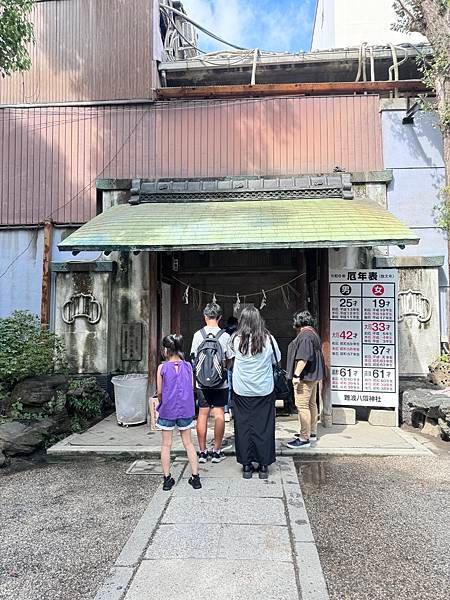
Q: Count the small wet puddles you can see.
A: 1